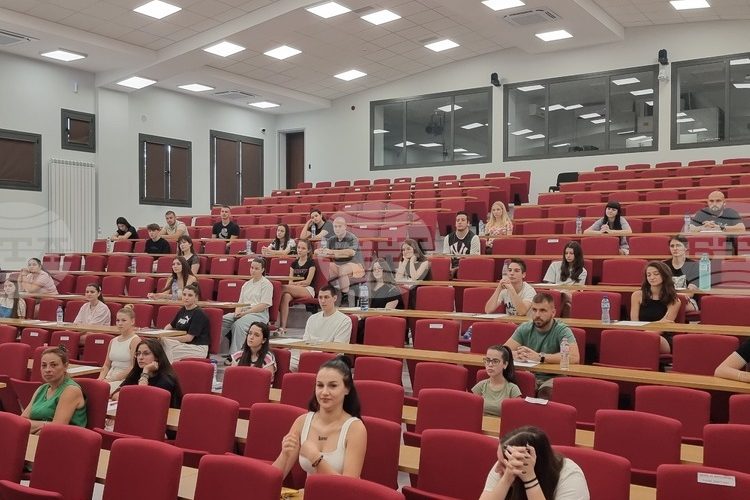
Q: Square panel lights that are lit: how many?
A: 14